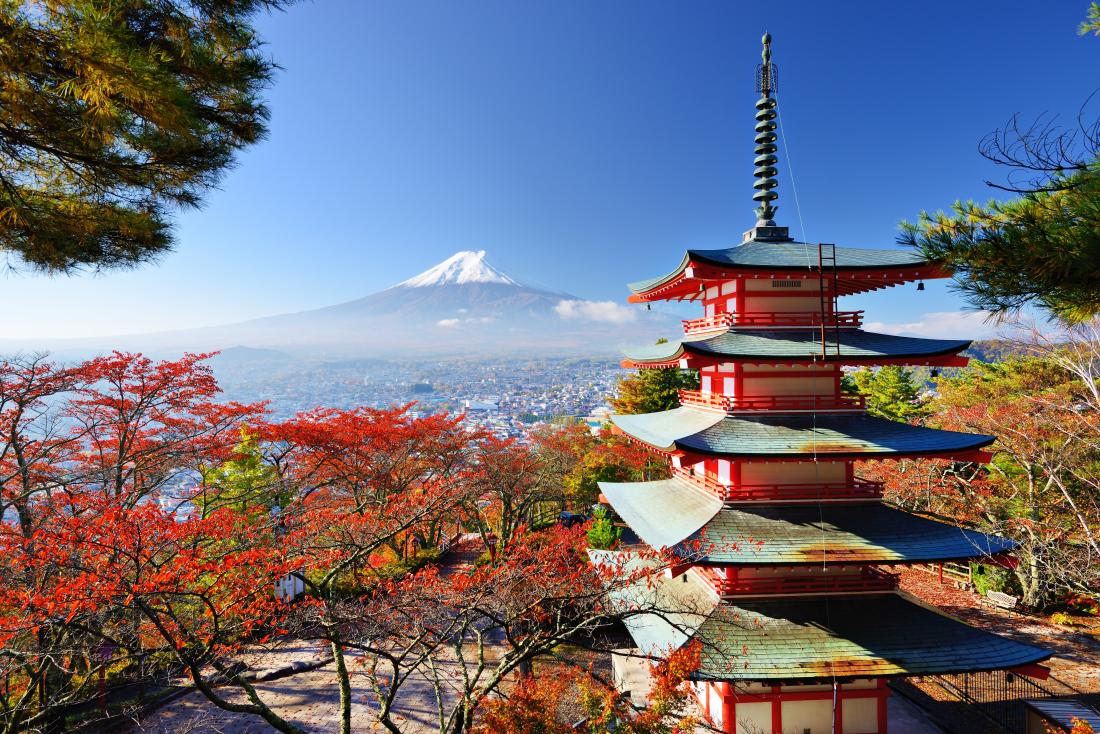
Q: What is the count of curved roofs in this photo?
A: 5